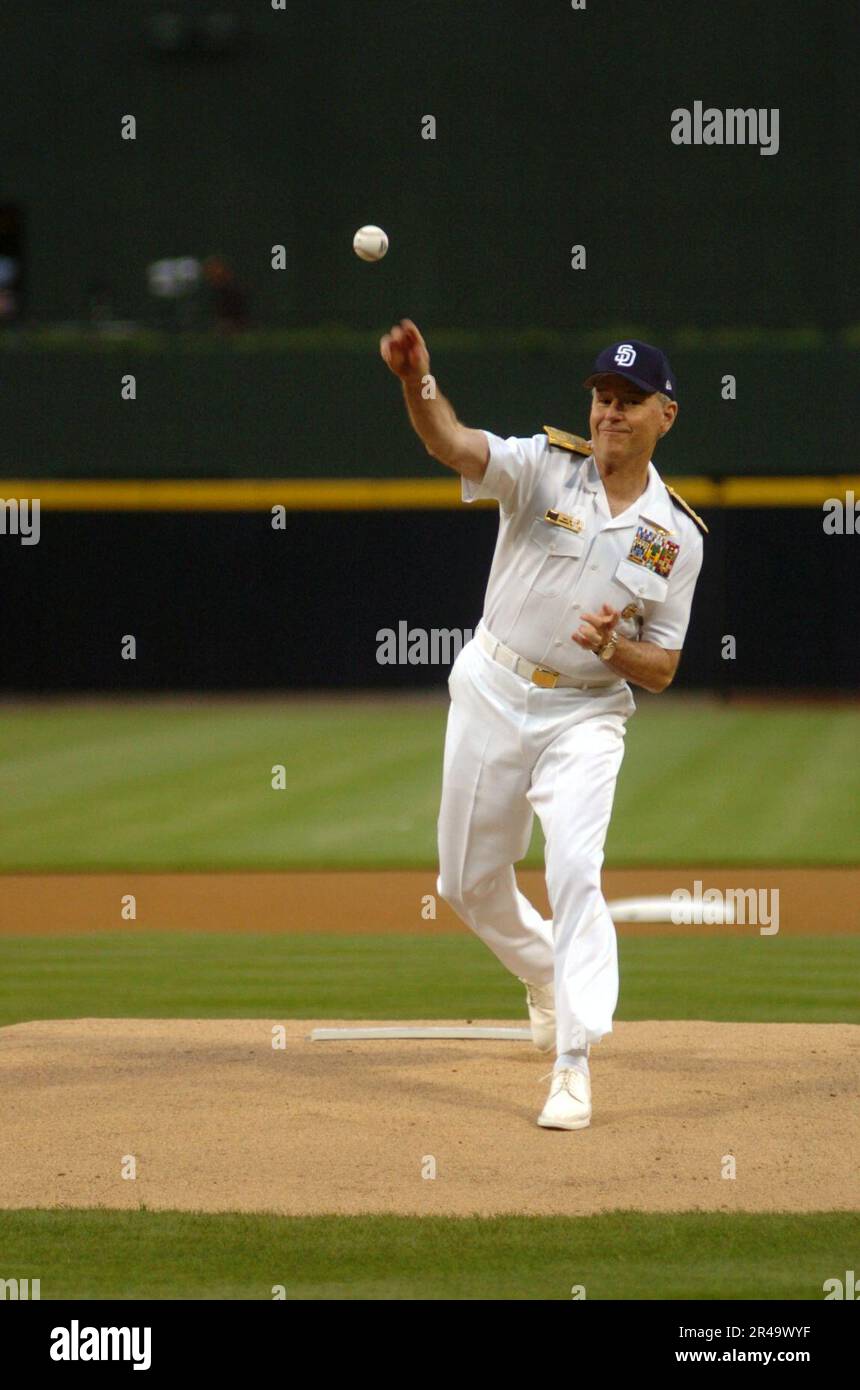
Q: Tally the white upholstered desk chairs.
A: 0